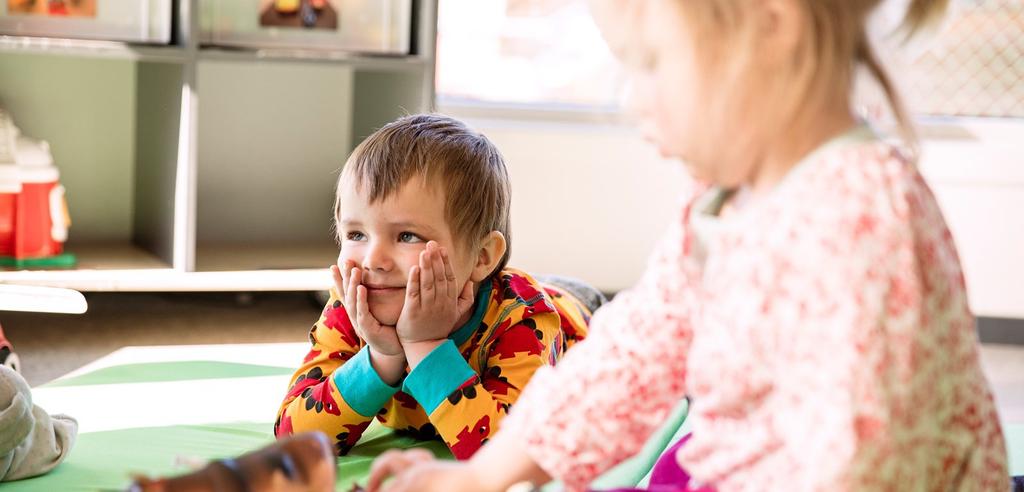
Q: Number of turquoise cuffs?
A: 2